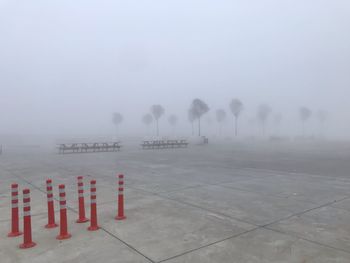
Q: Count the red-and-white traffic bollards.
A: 7